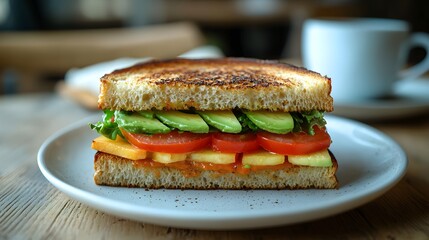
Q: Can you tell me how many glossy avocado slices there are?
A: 4